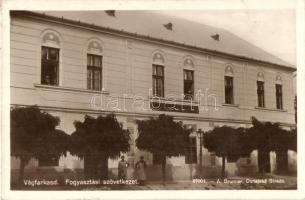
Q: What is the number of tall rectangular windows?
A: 7